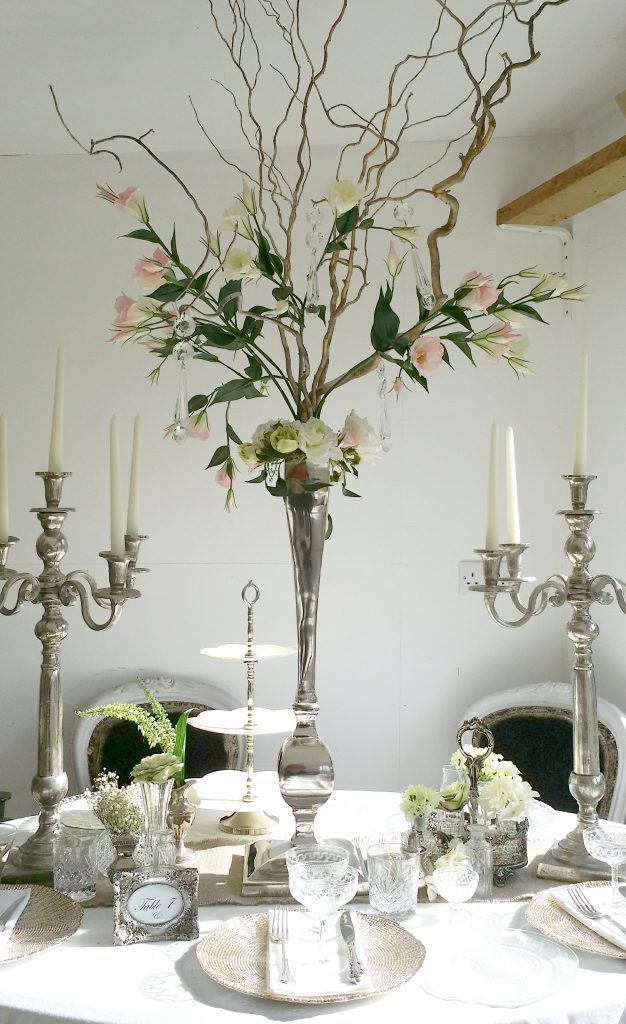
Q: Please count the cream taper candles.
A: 7